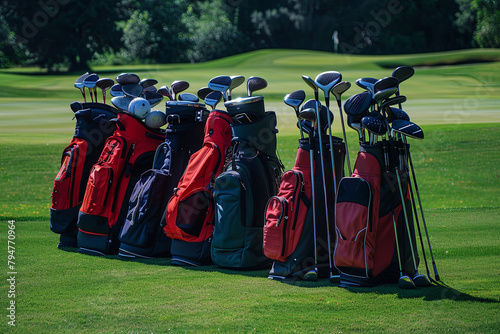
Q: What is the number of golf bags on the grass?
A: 7